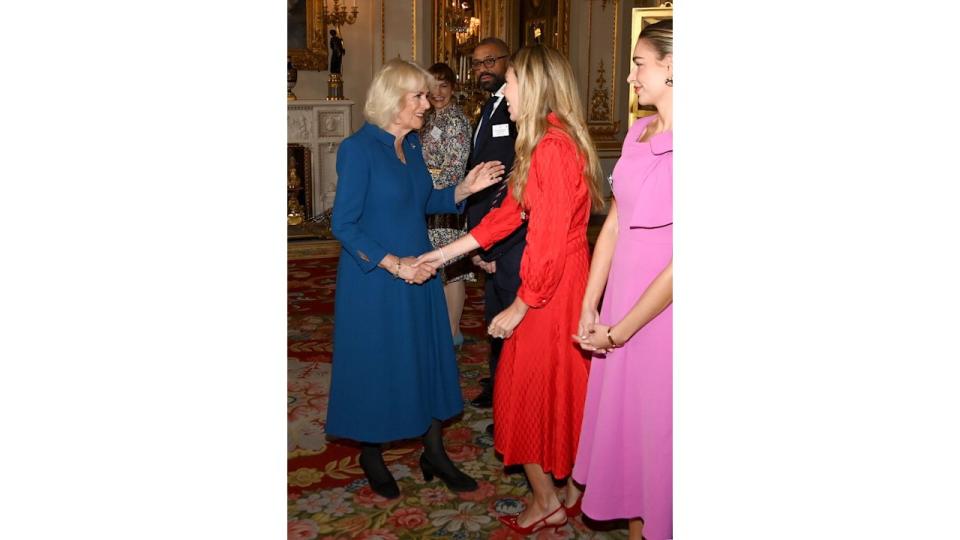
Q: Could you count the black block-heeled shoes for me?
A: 2